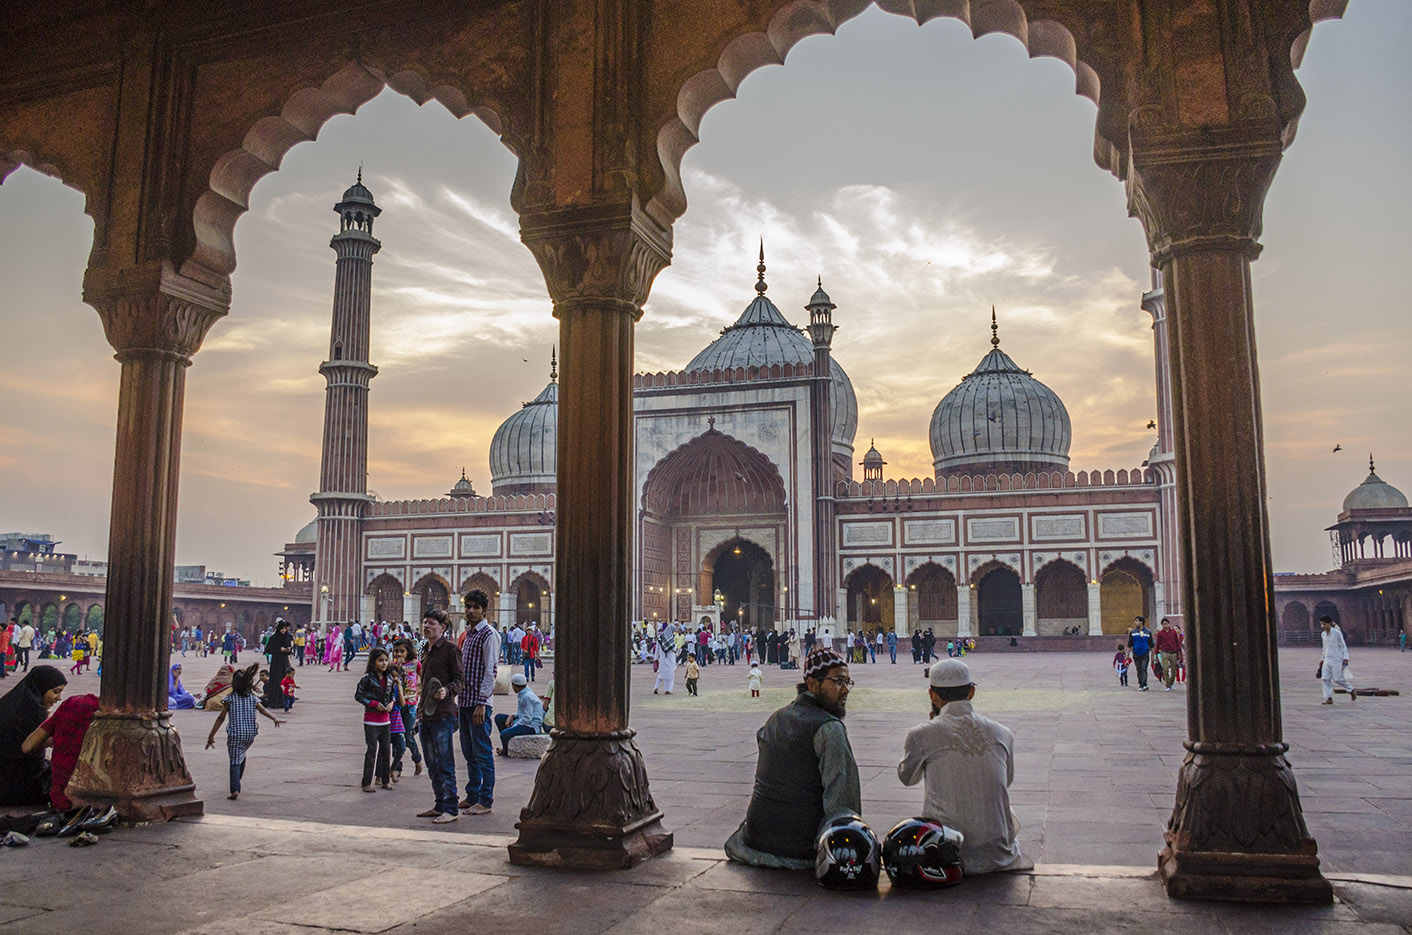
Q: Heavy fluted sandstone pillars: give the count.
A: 3